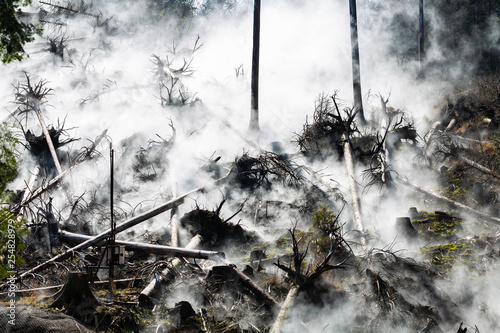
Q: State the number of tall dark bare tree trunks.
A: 3